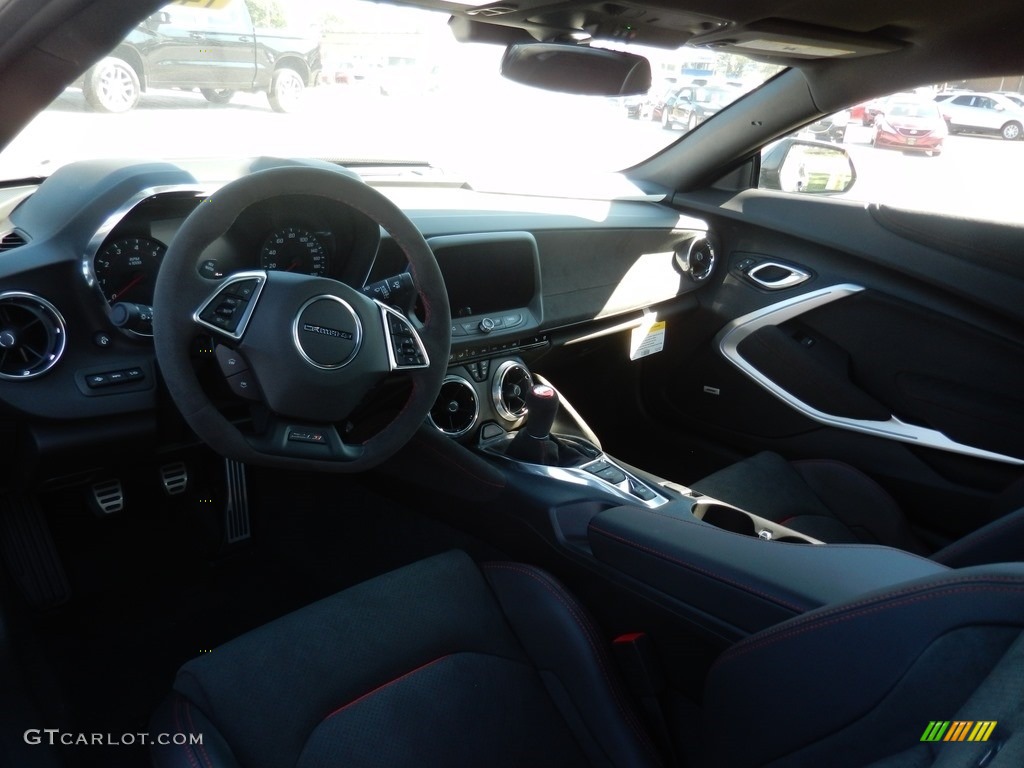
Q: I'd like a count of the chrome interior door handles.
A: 1